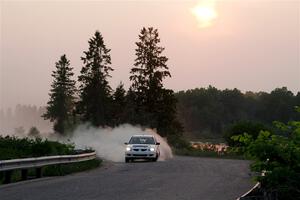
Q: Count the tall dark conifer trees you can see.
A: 3